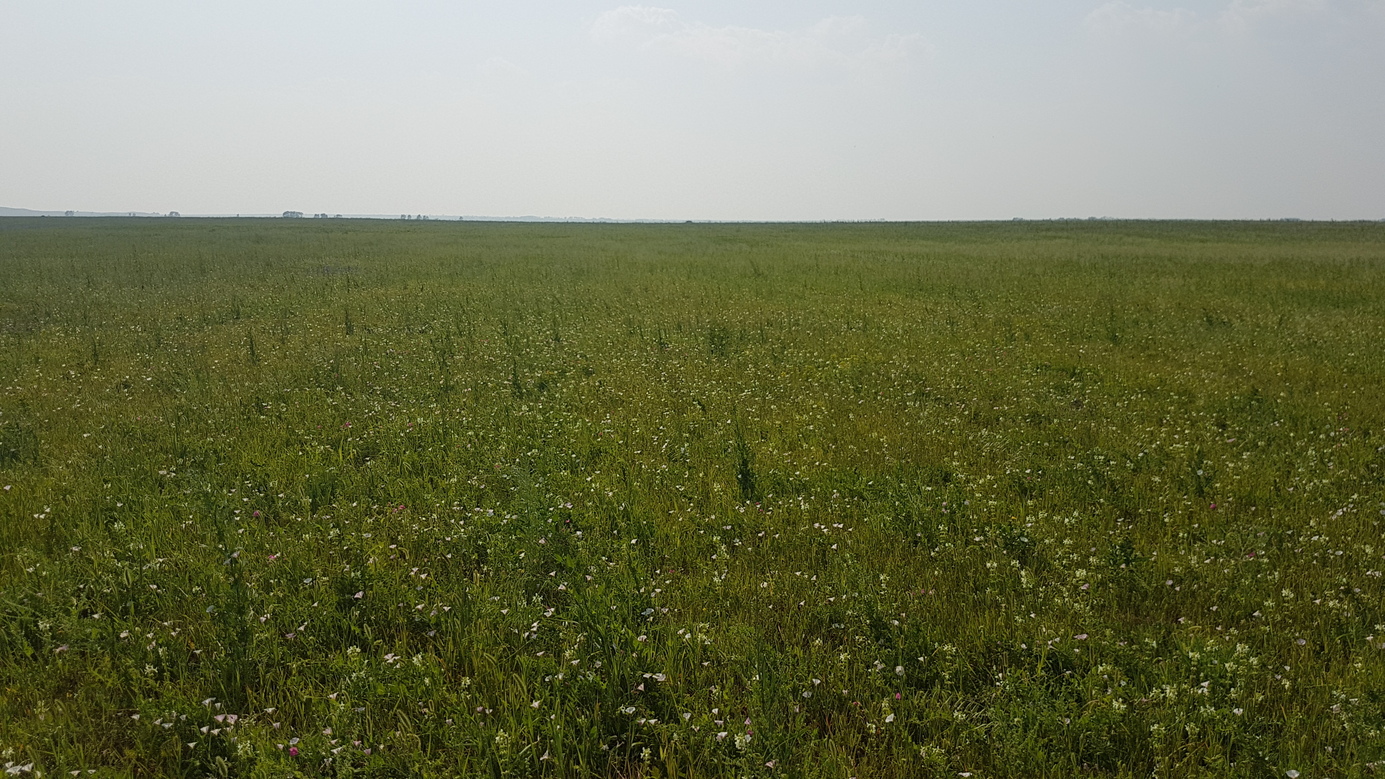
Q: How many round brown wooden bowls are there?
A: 0